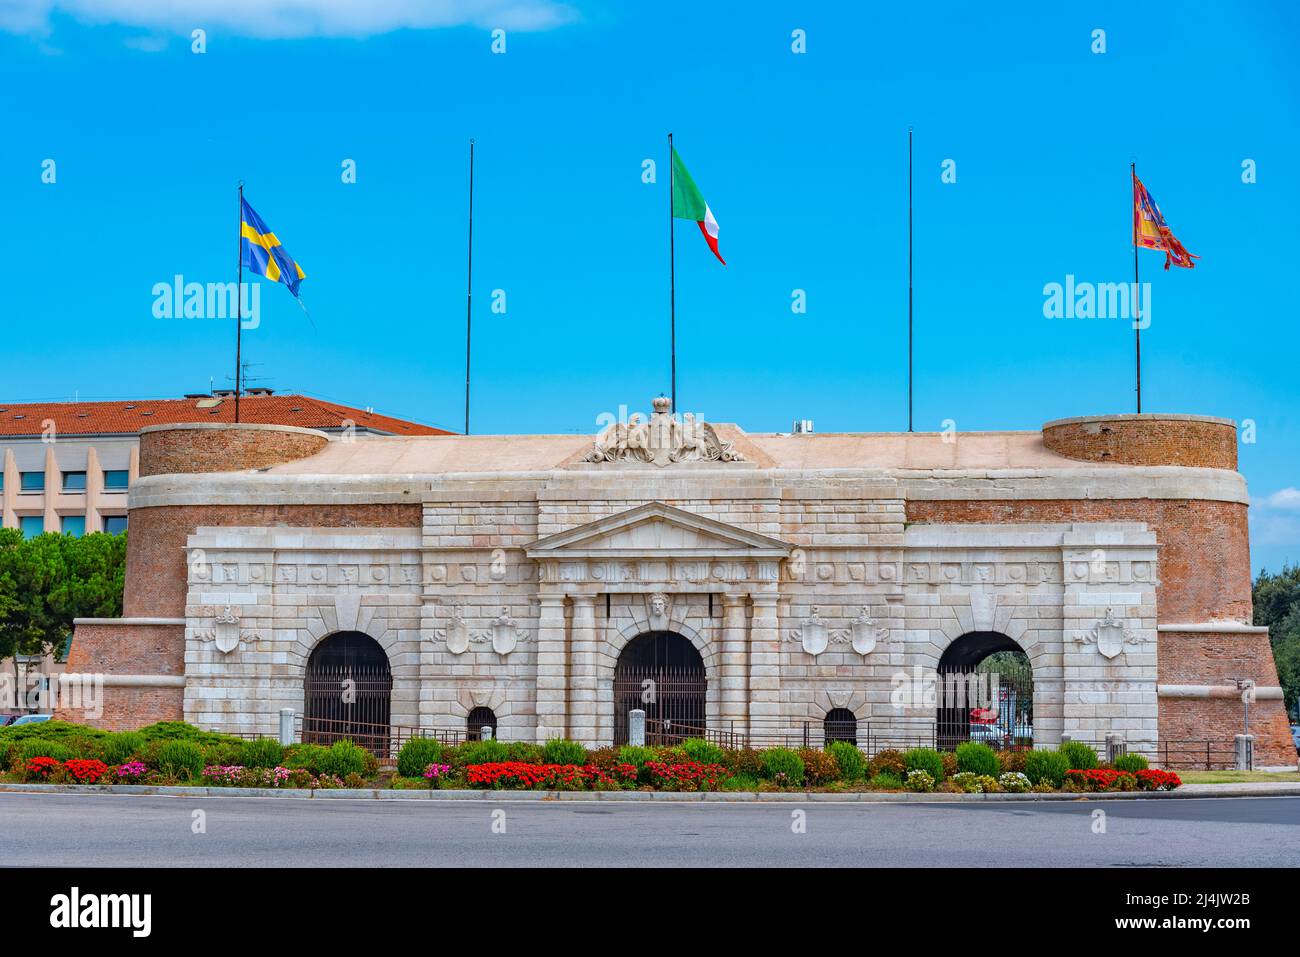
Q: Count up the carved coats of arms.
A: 7